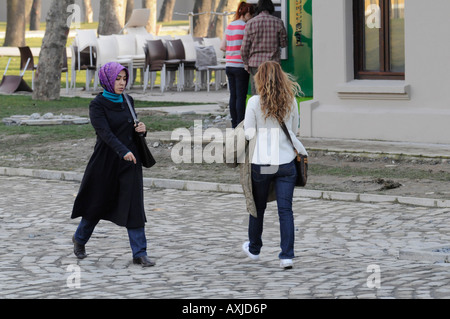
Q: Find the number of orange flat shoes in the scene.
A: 0